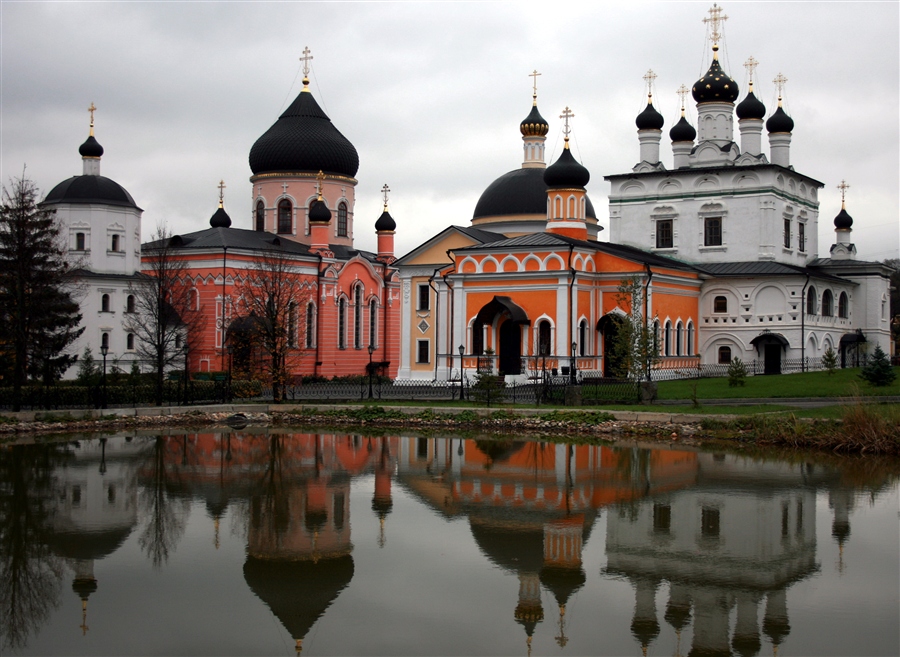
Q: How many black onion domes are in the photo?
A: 13